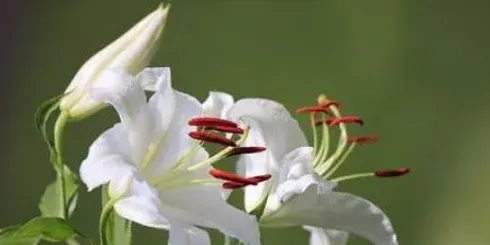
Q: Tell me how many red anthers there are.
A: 12